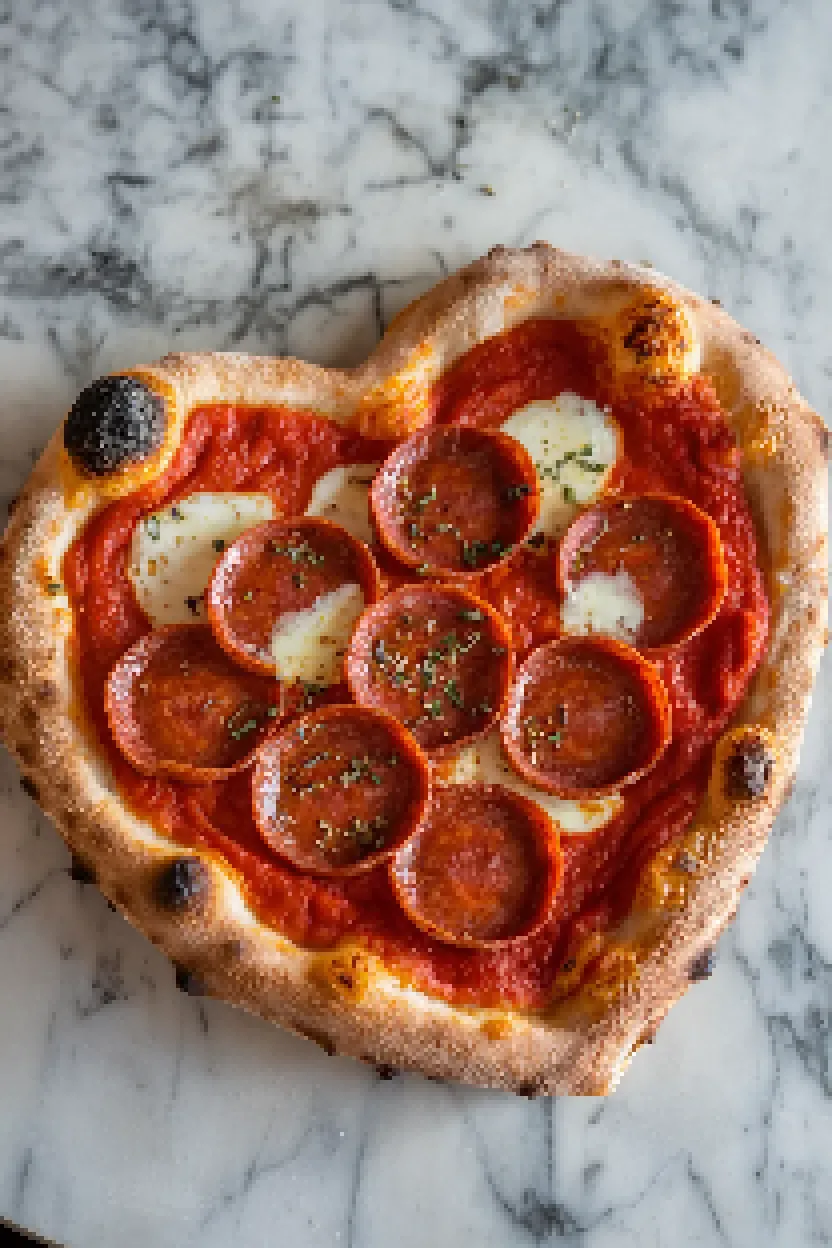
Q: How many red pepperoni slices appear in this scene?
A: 8